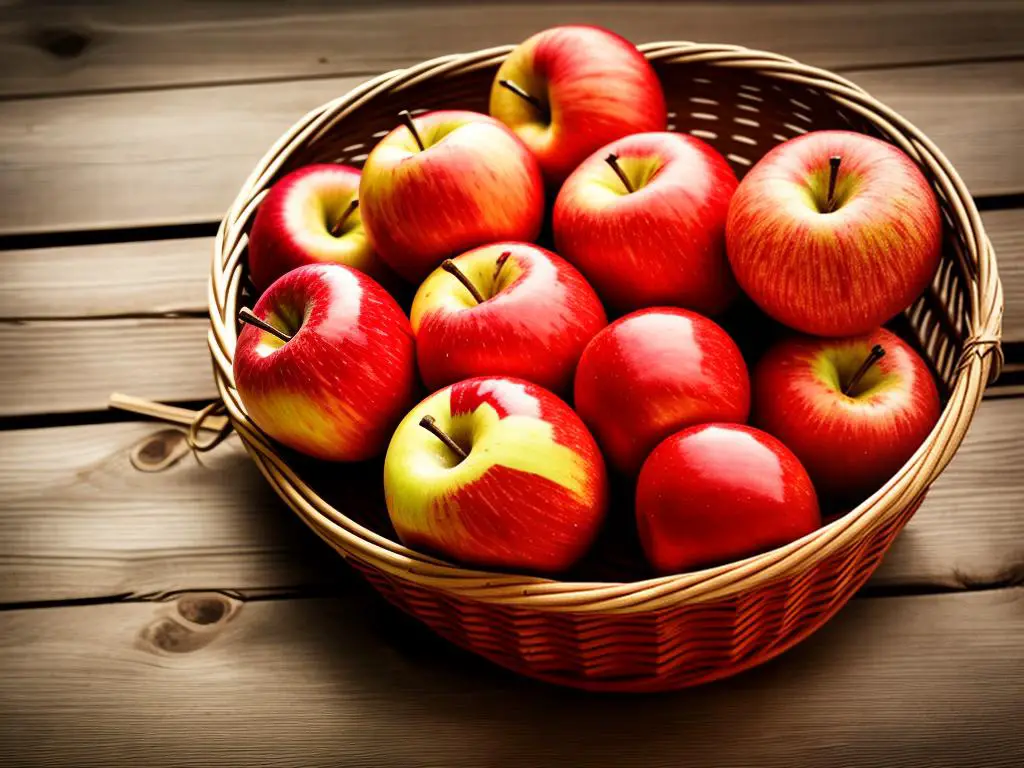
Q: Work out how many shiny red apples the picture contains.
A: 11